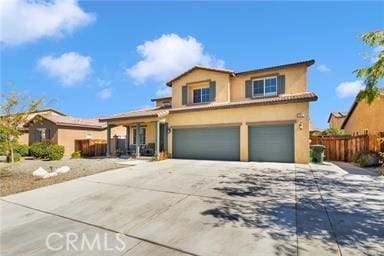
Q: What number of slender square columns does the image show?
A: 3